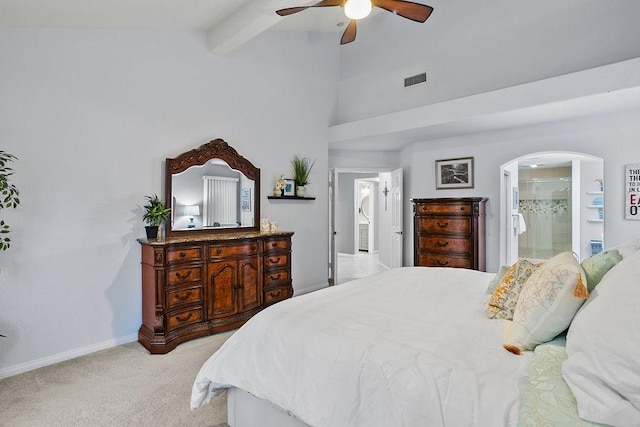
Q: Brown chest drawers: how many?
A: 2